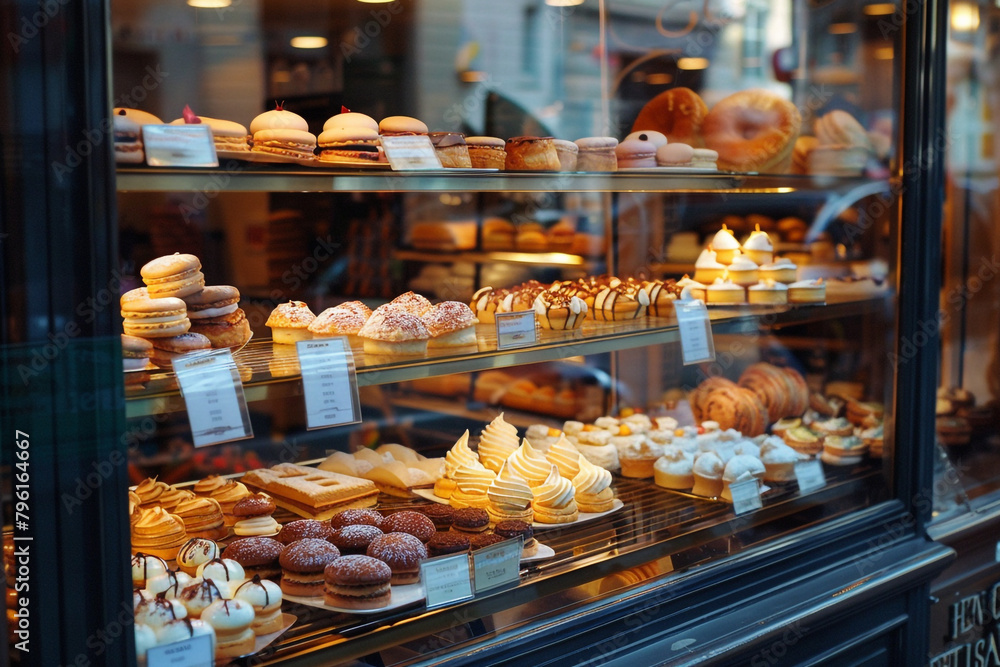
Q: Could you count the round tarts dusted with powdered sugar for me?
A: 5